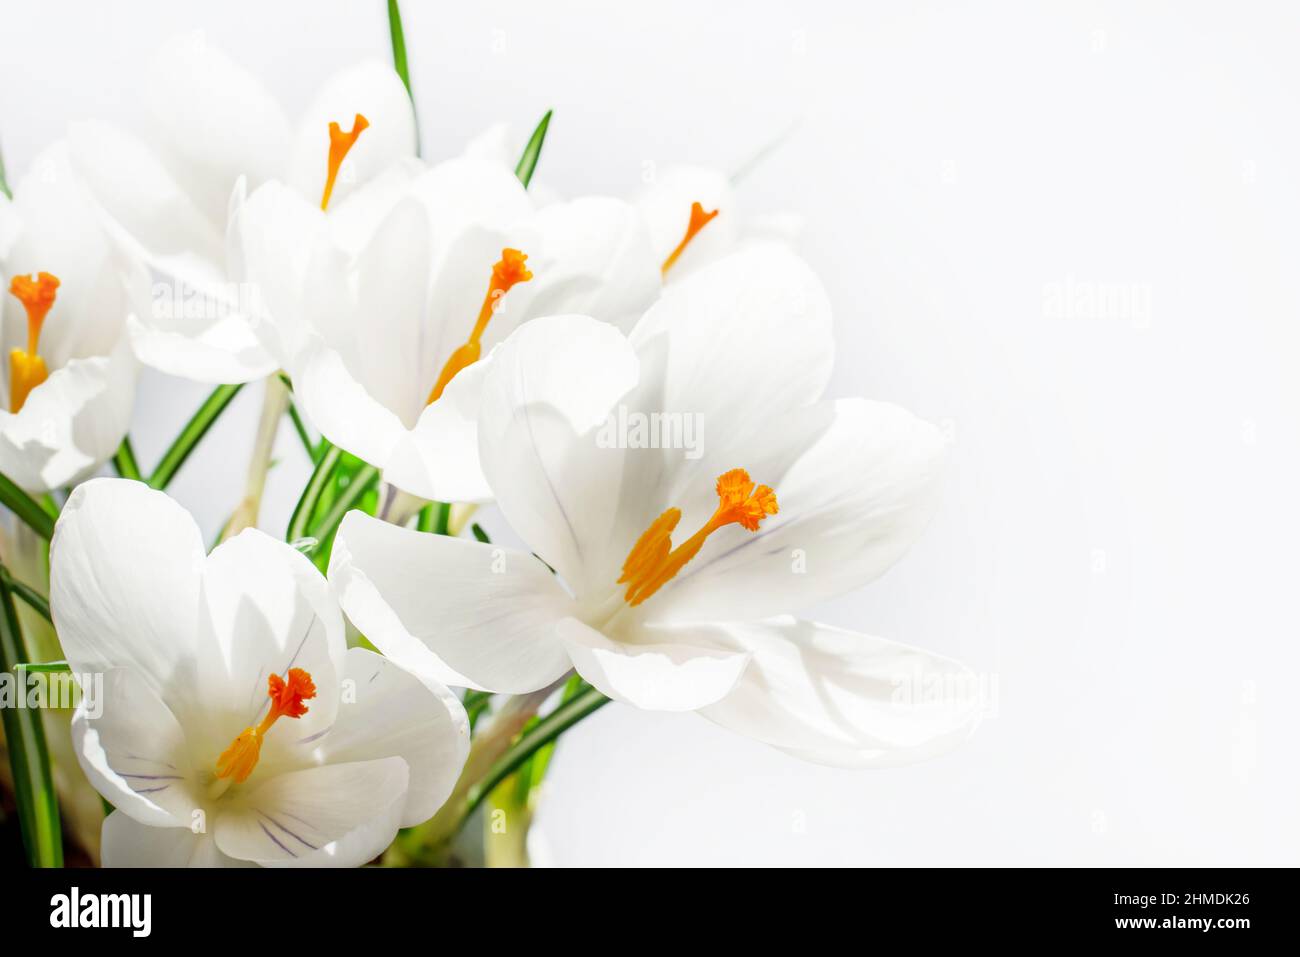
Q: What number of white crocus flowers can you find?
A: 6